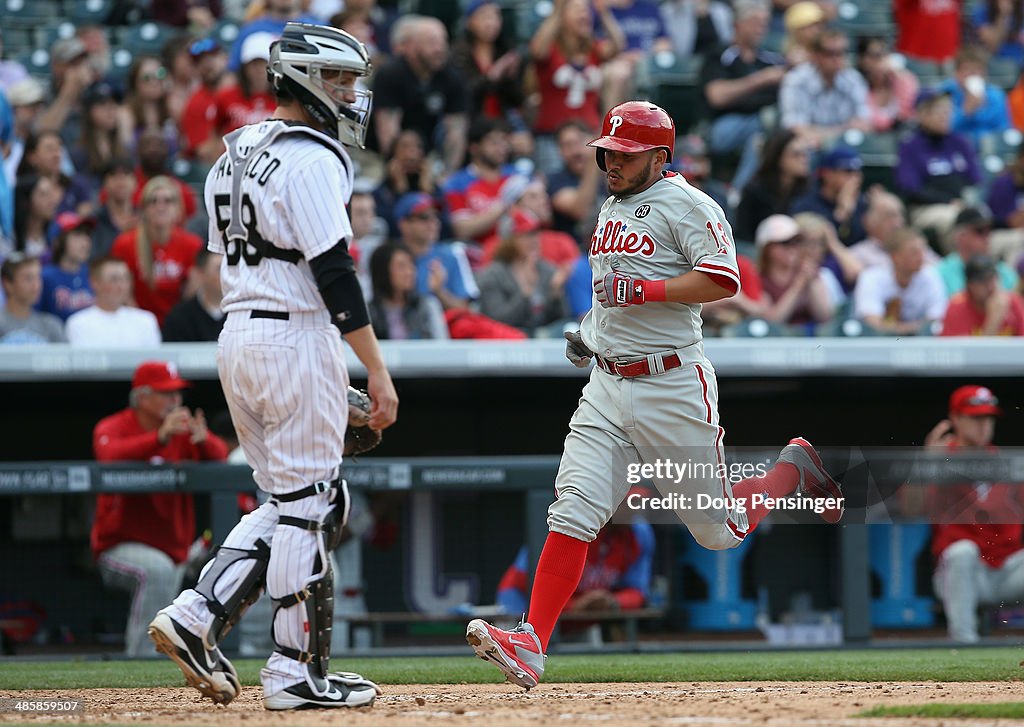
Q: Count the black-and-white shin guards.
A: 2